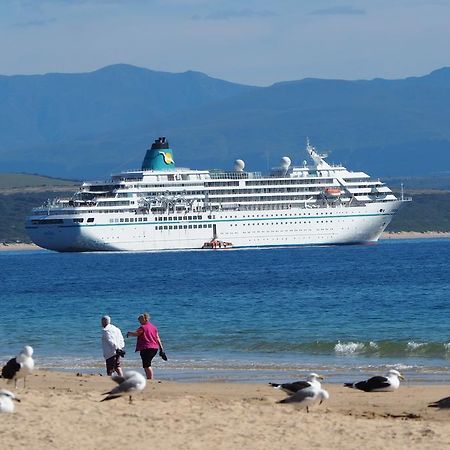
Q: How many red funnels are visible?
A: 0